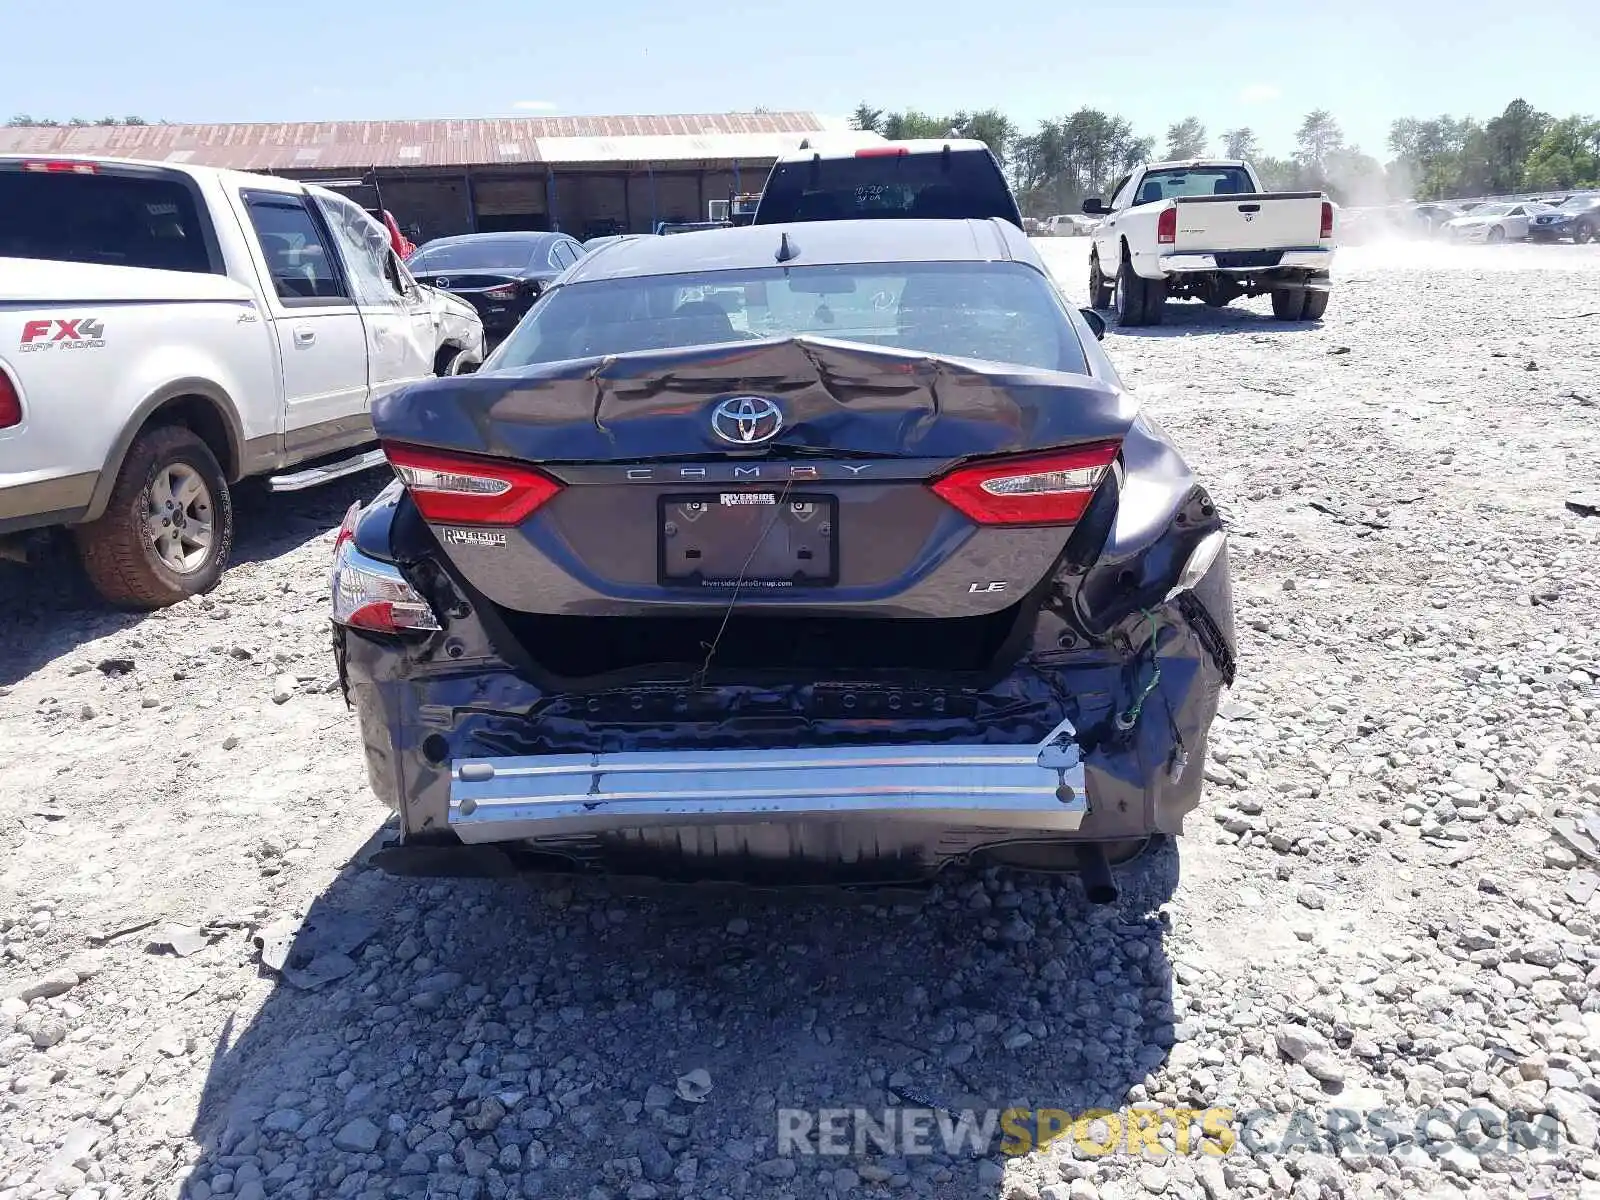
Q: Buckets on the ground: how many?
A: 0